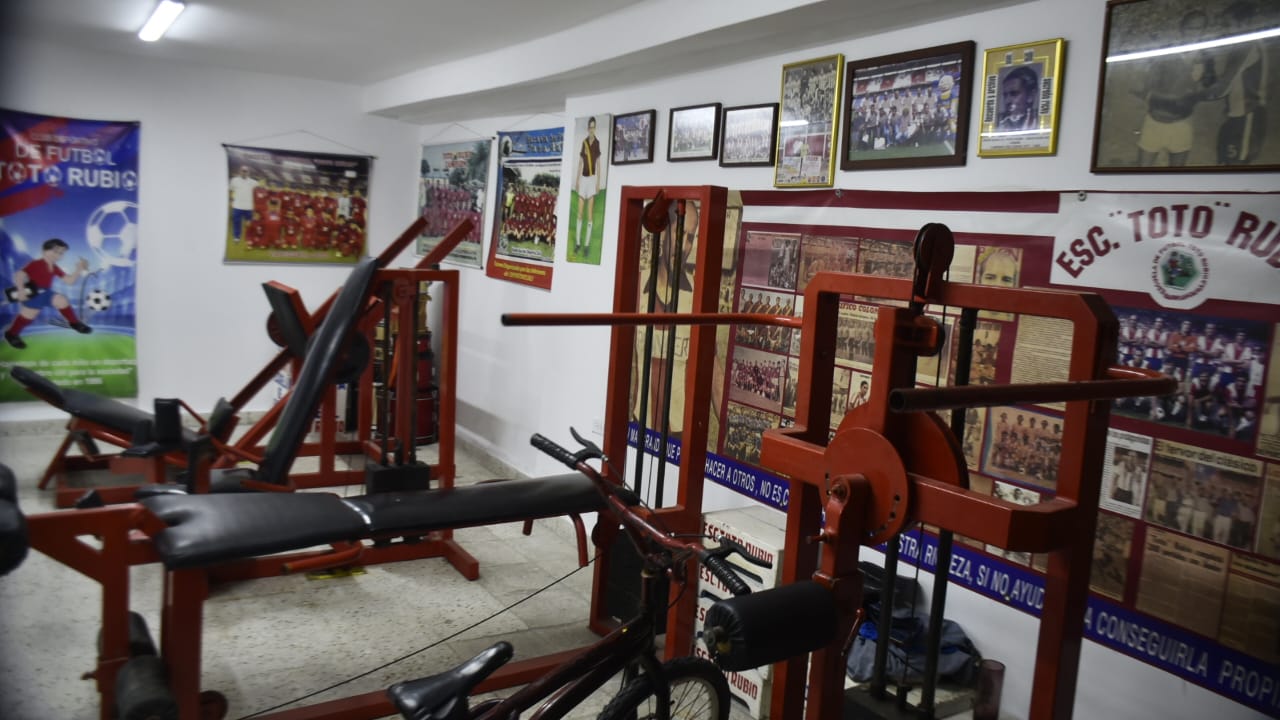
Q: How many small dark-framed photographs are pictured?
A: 3